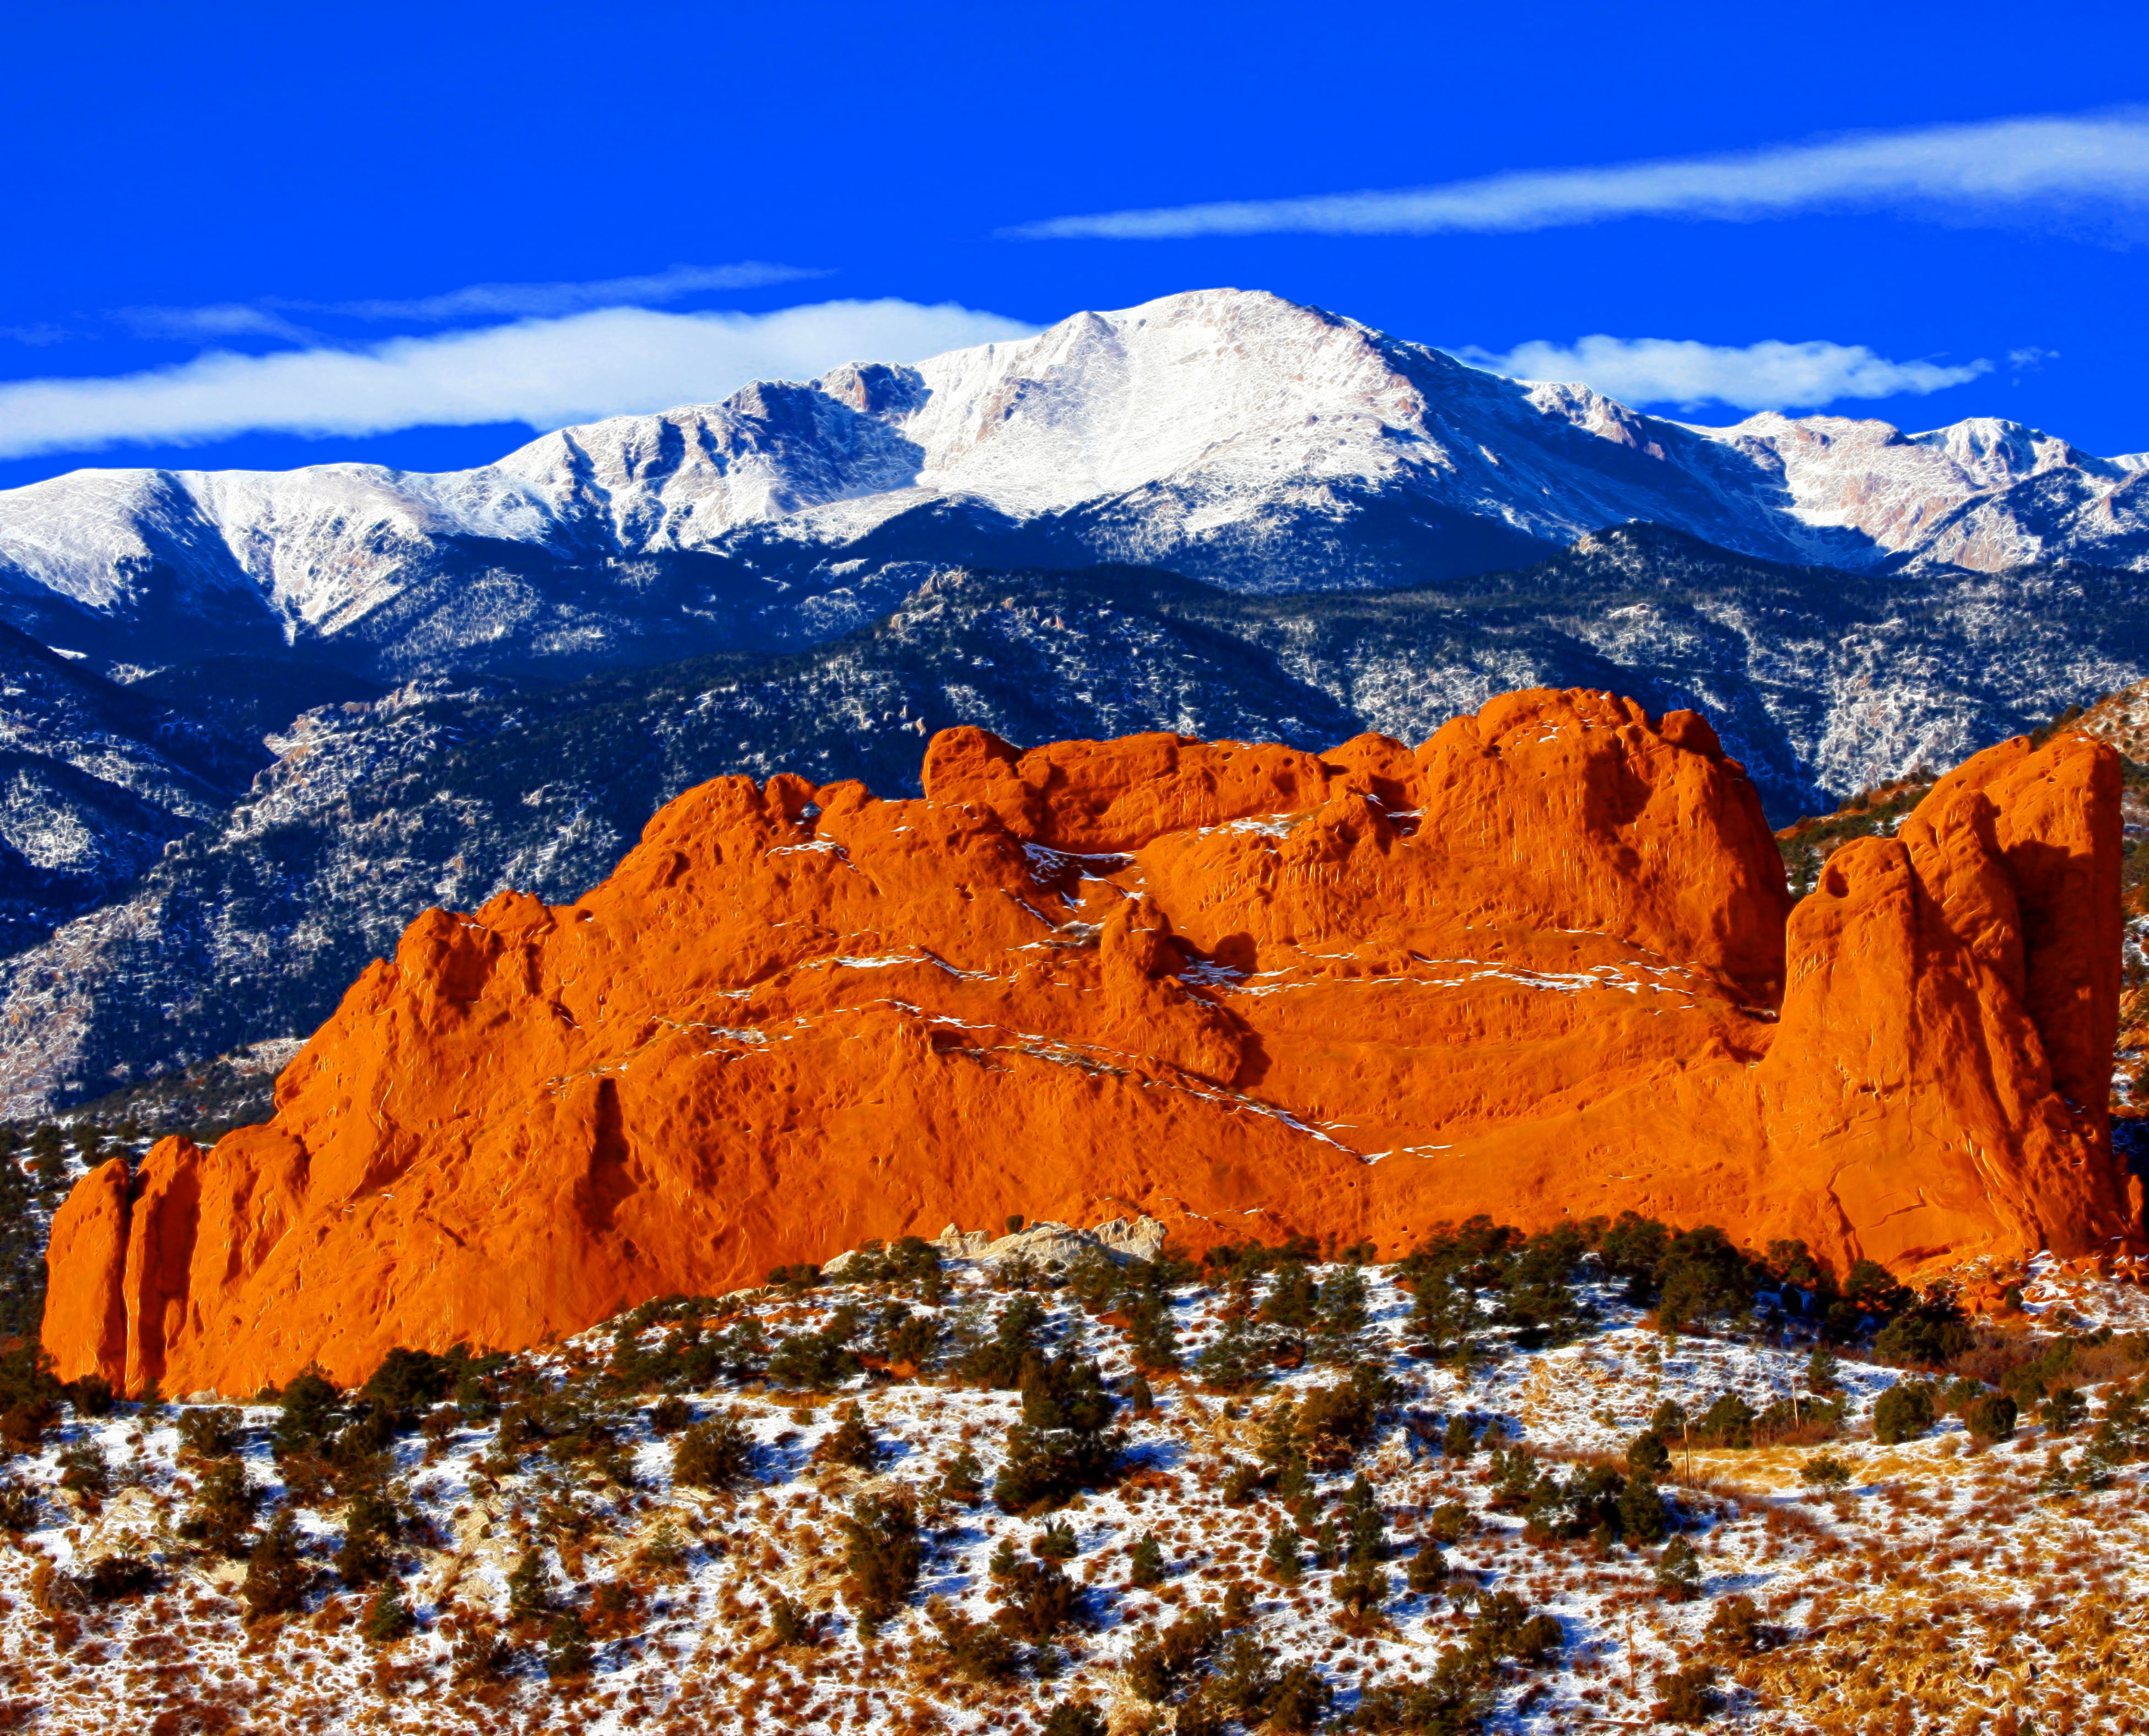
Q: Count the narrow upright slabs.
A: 2